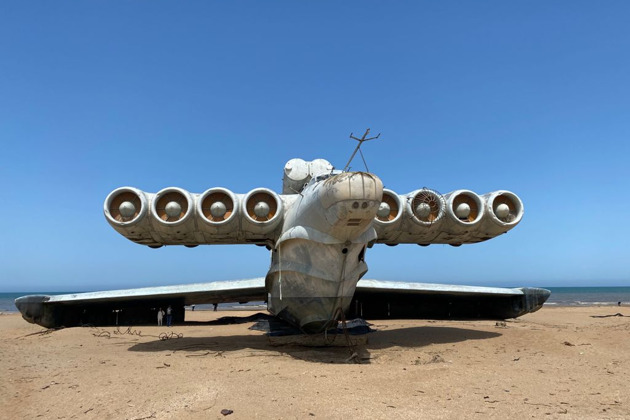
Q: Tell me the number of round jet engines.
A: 8